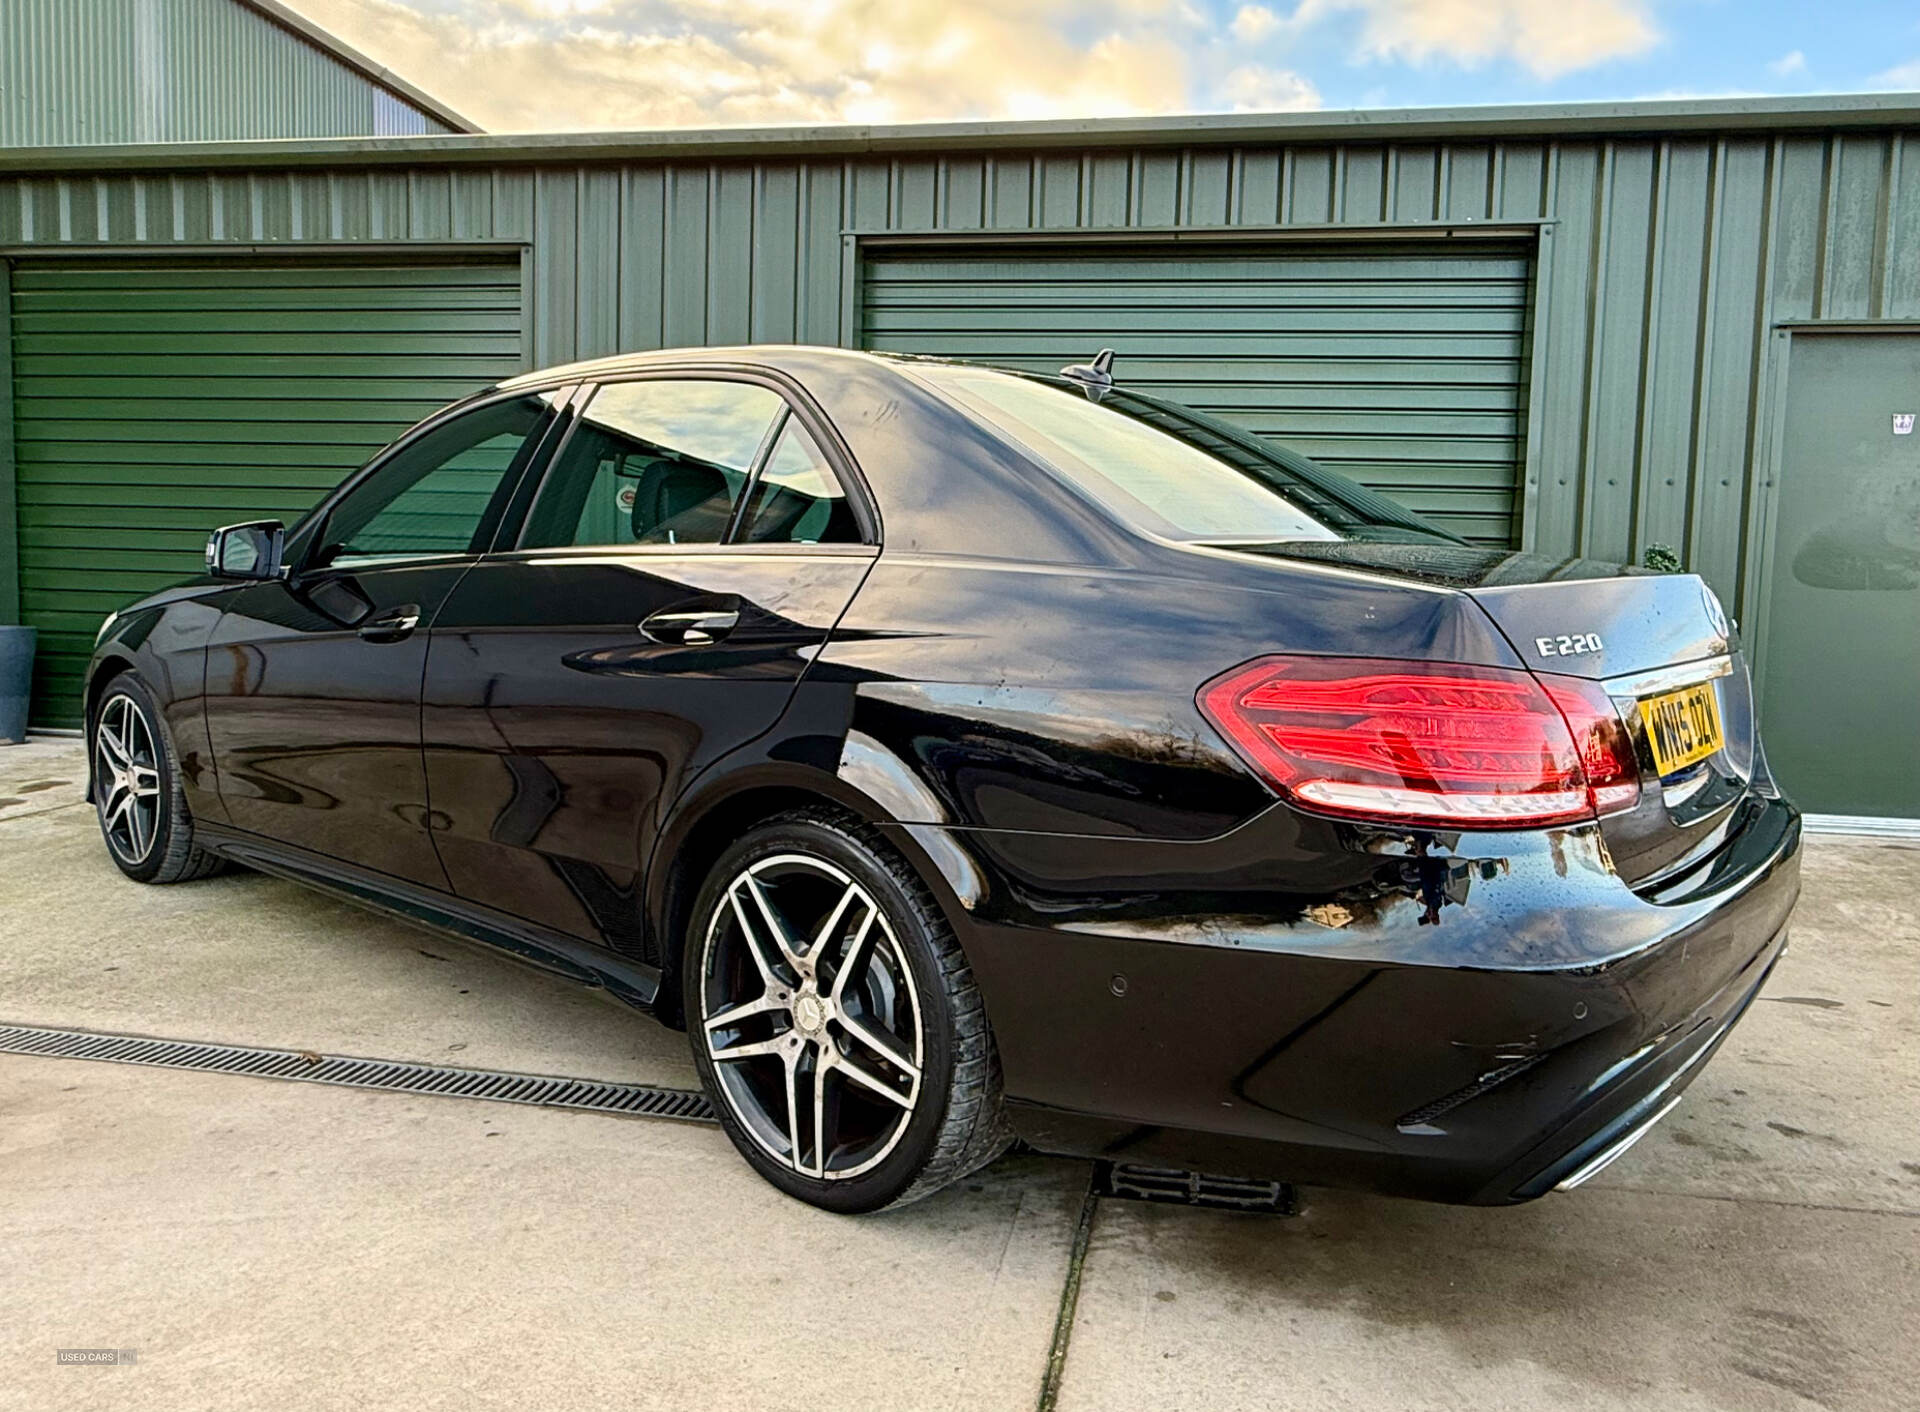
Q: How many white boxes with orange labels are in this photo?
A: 0